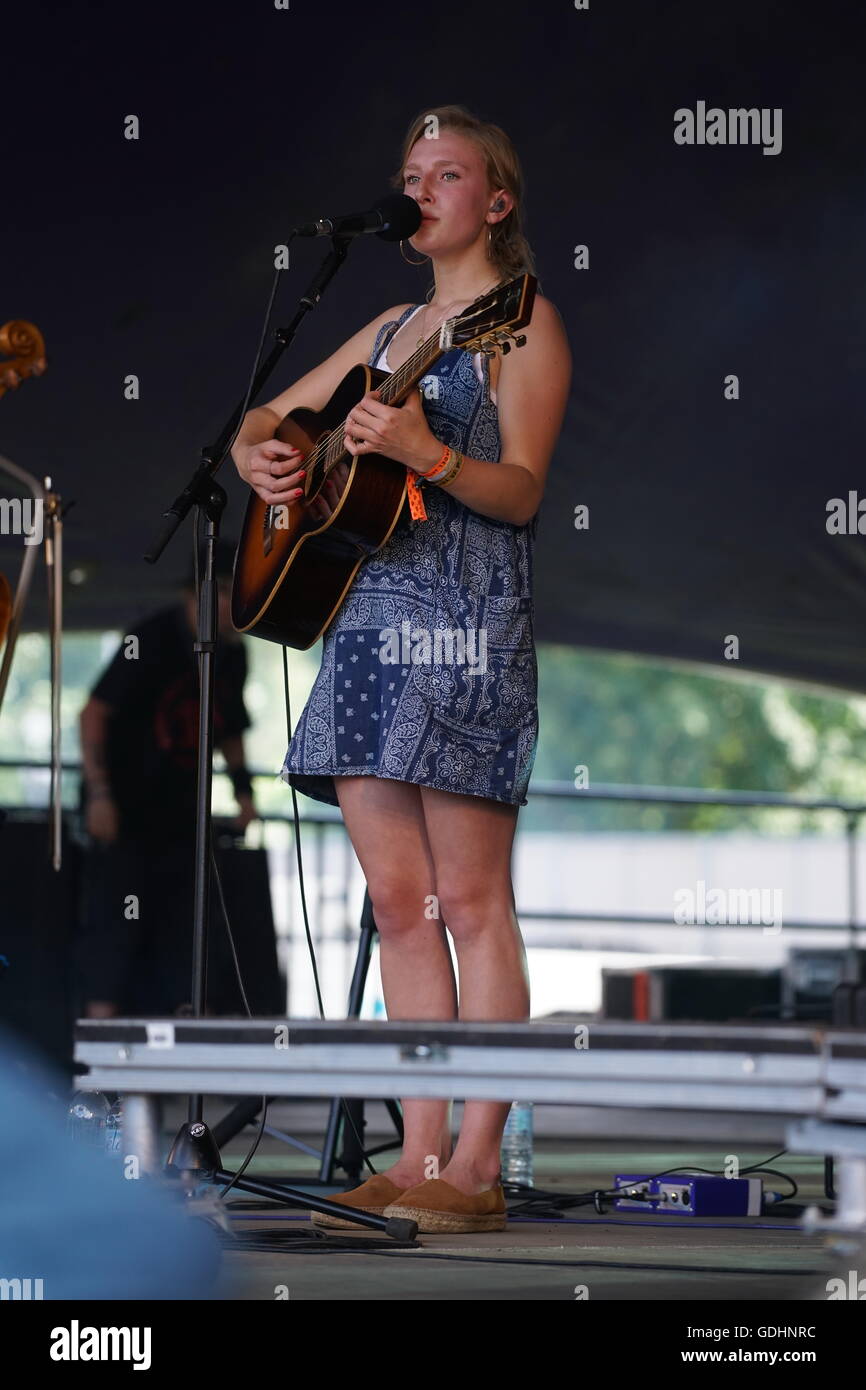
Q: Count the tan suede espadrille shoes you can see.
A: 2